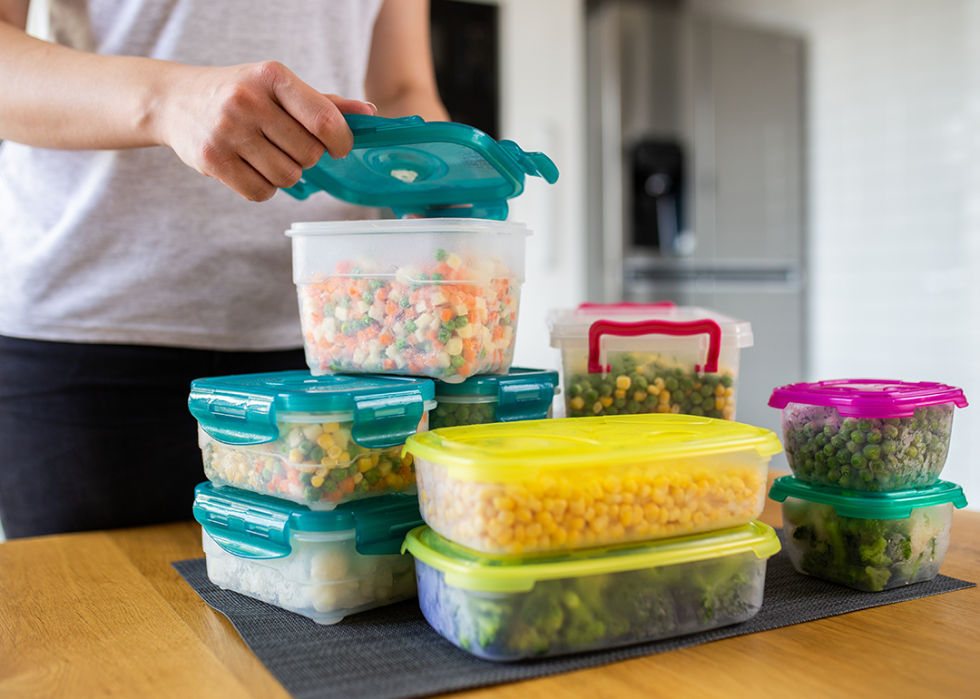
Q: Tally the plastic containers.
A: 9